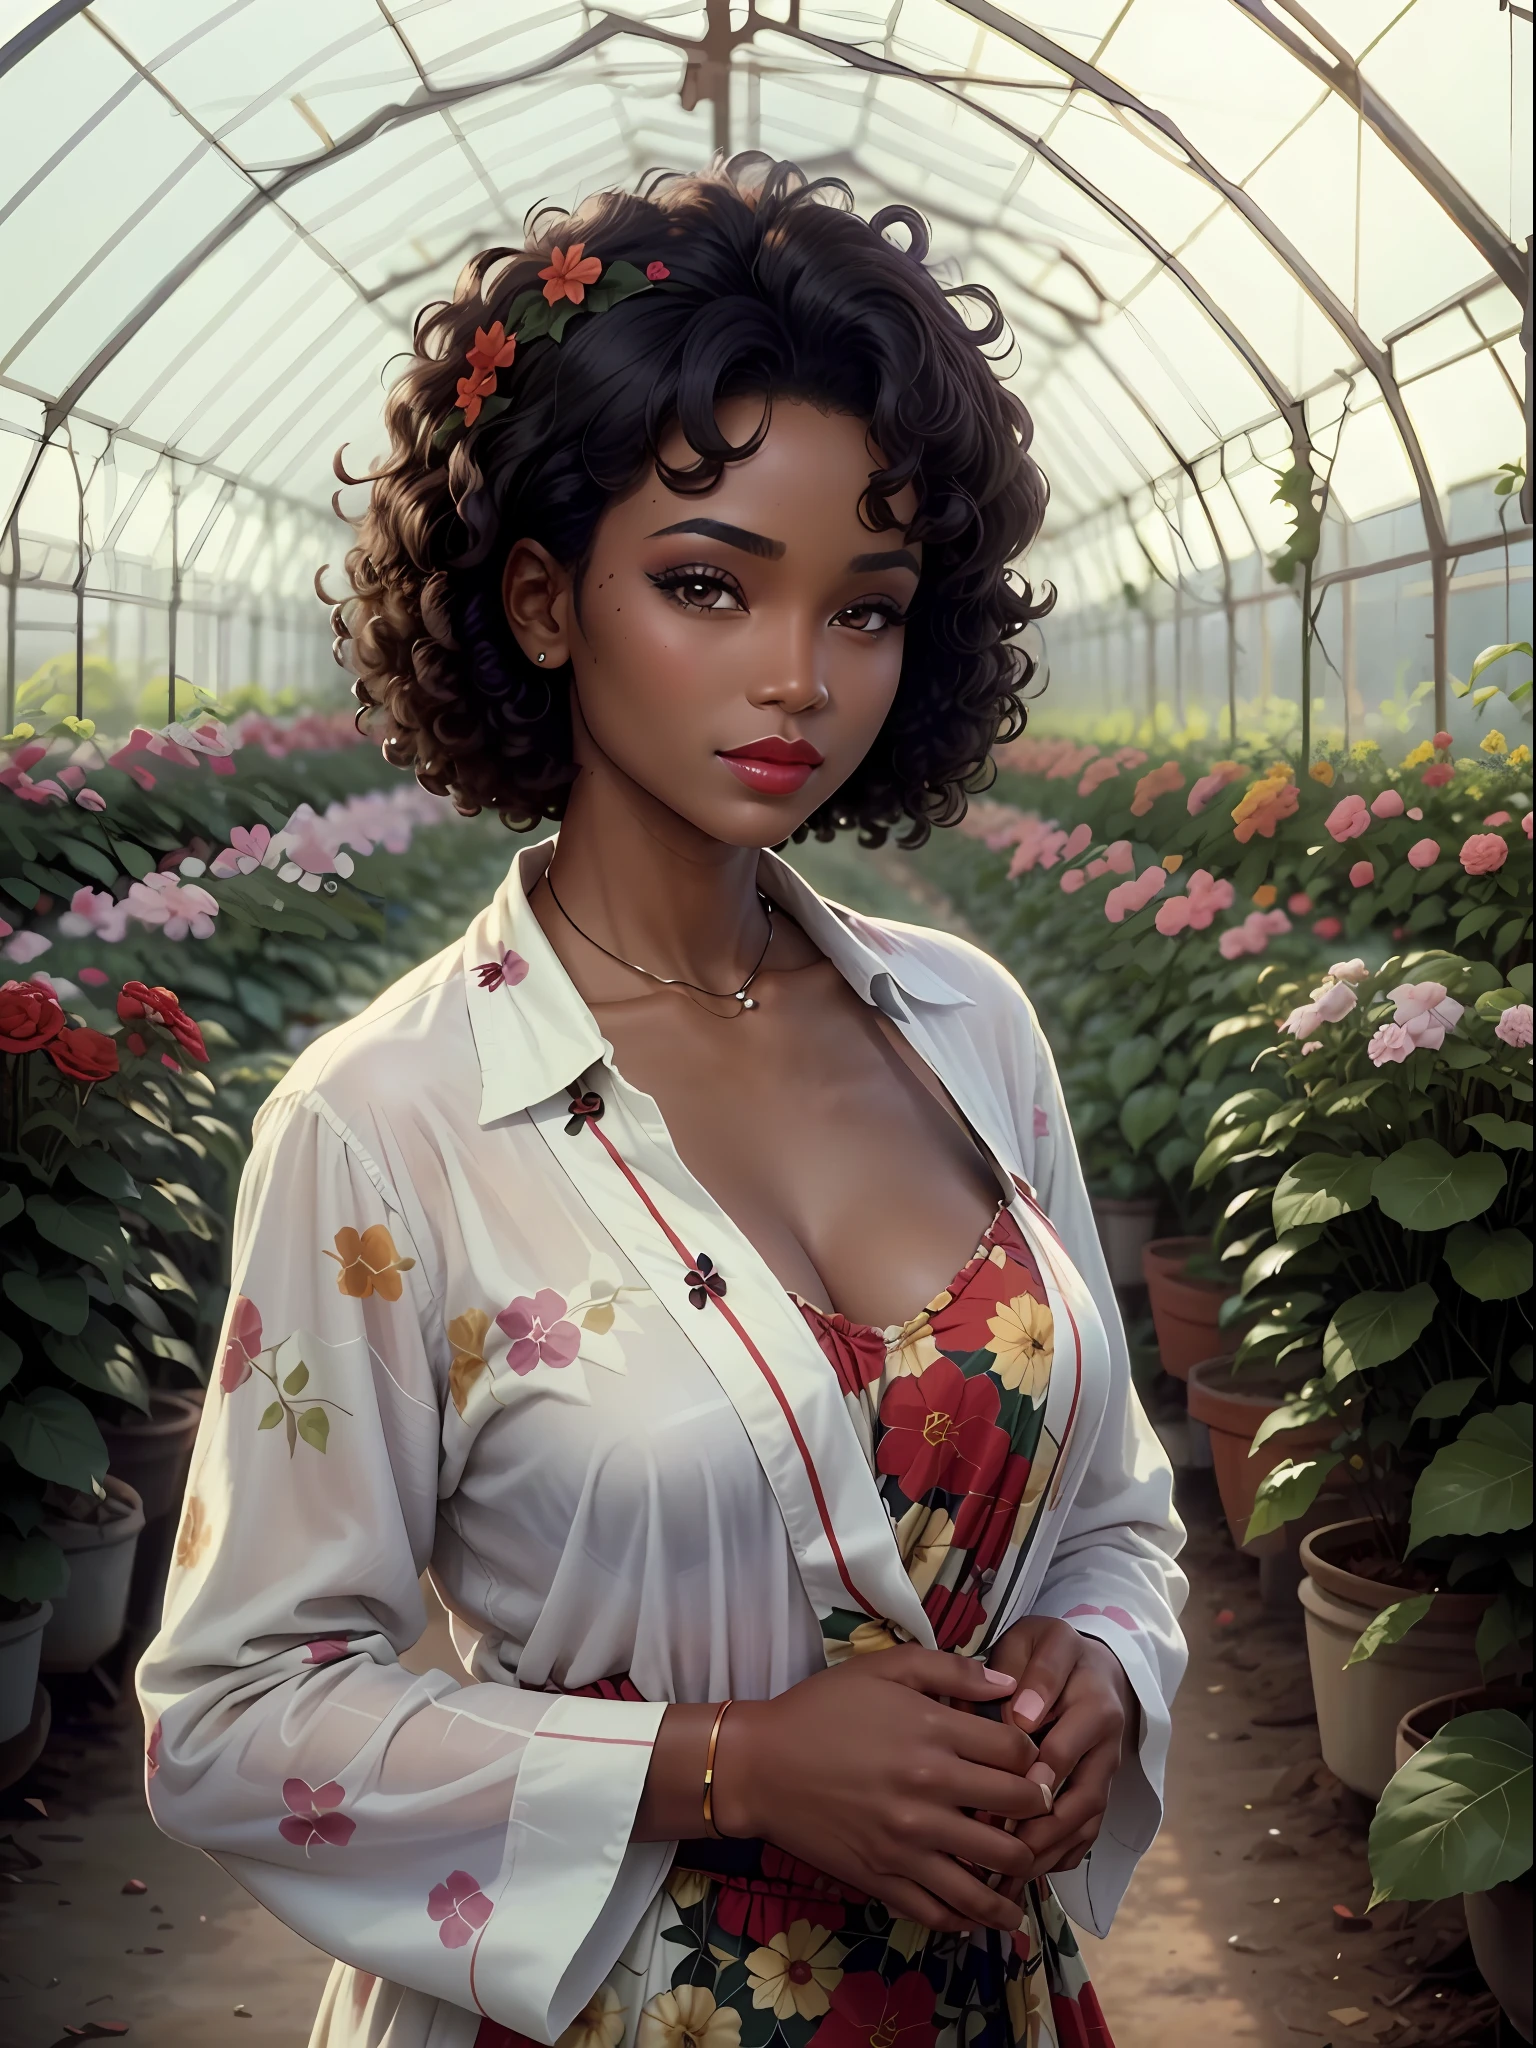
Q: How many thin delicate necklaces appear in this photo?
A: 1